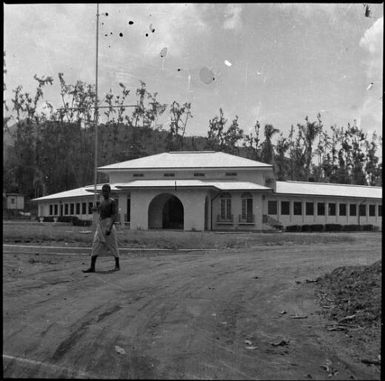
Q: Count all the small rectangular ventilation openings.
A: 4